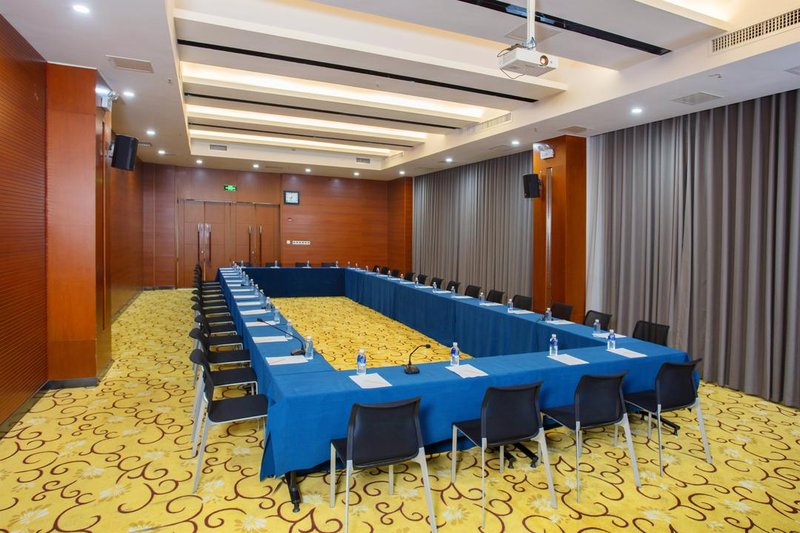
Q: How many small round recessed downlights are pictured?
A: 12